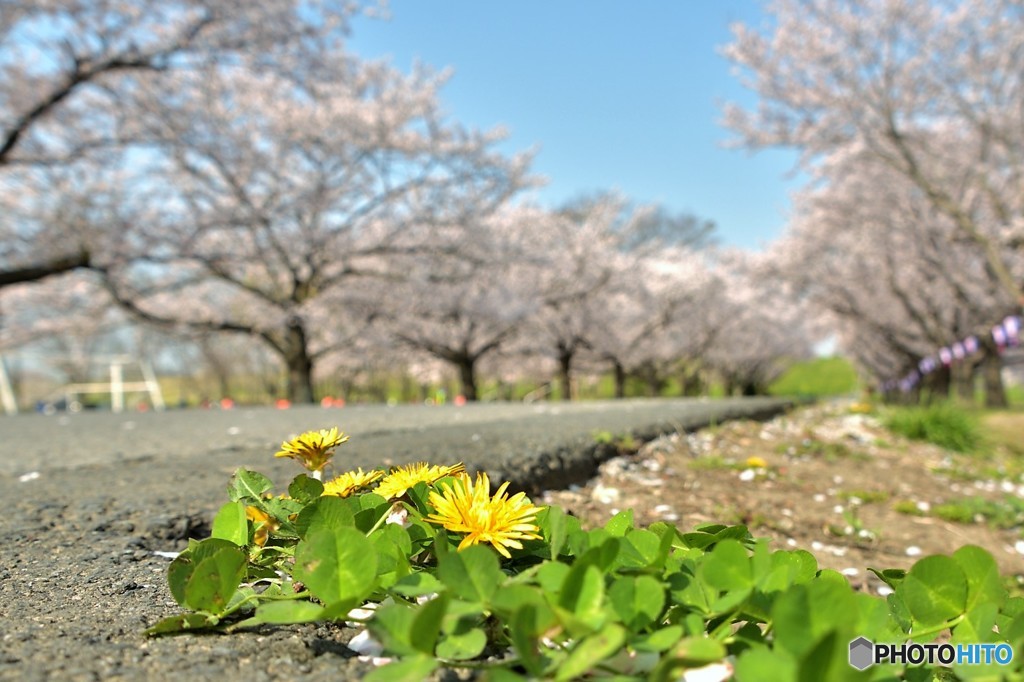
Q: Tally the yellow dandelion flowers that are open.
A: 4